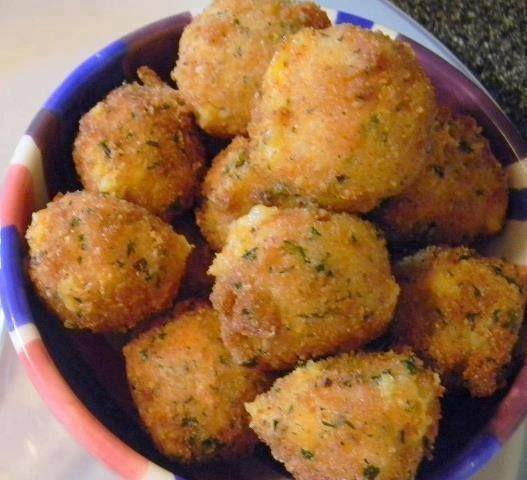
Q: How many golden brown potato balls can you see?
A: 10